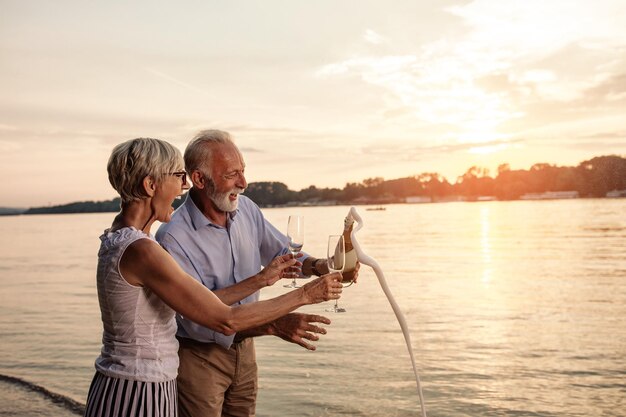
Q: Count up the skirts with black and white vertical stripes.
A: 1